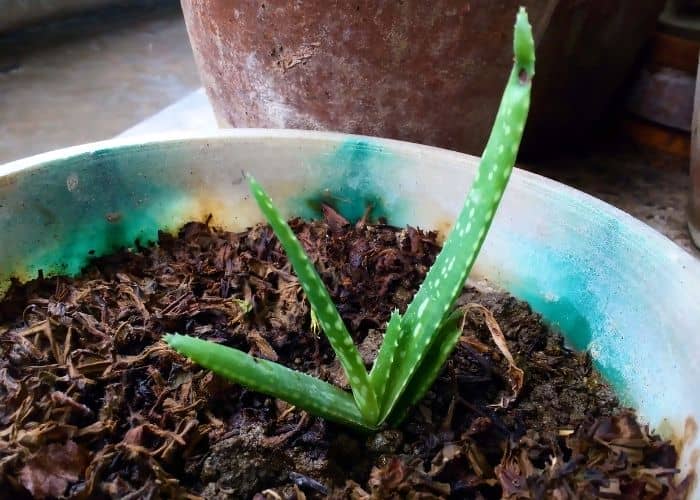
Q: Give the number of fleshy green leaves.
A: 5